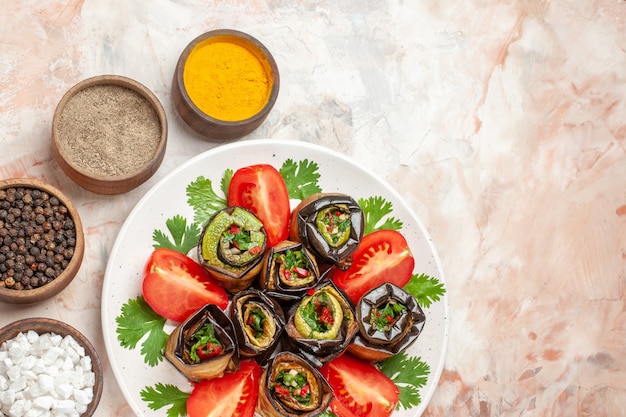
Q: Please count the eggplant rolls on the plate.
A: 8